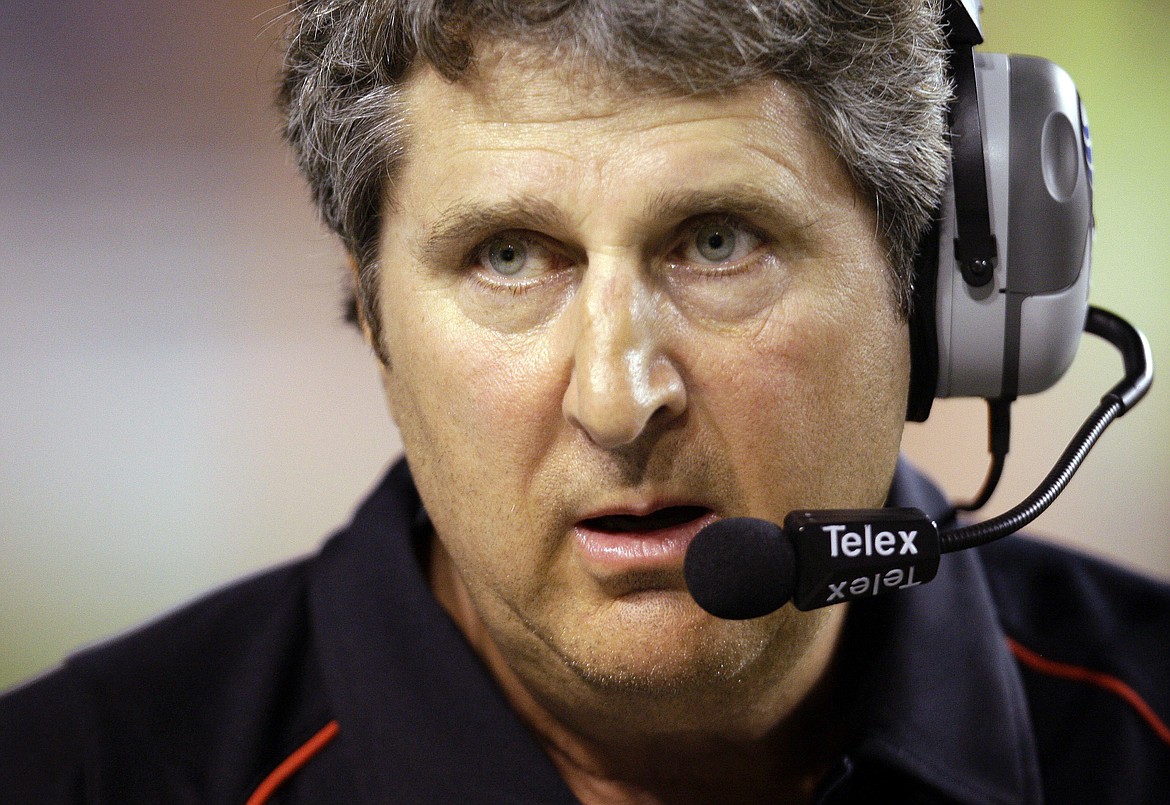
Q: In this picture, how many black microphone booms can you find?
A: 1